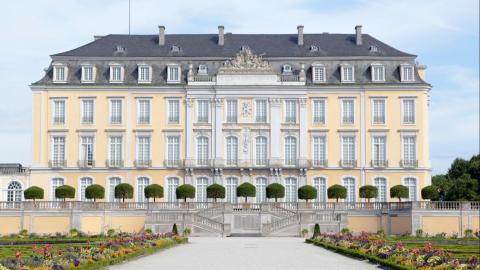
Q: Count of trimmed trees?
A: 14